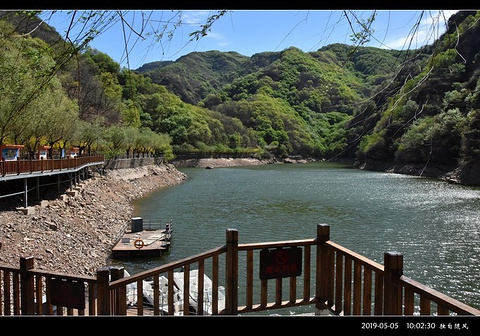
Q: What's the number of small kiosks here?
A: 3